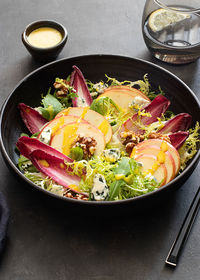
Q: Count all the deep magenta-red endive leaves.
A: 7